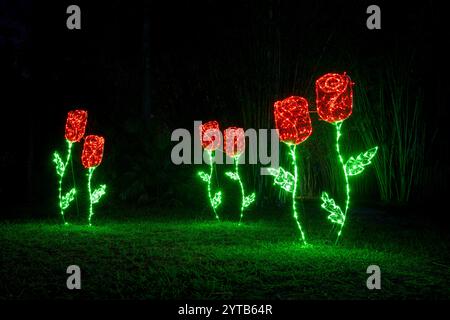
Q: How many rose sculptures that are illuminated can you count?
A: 6